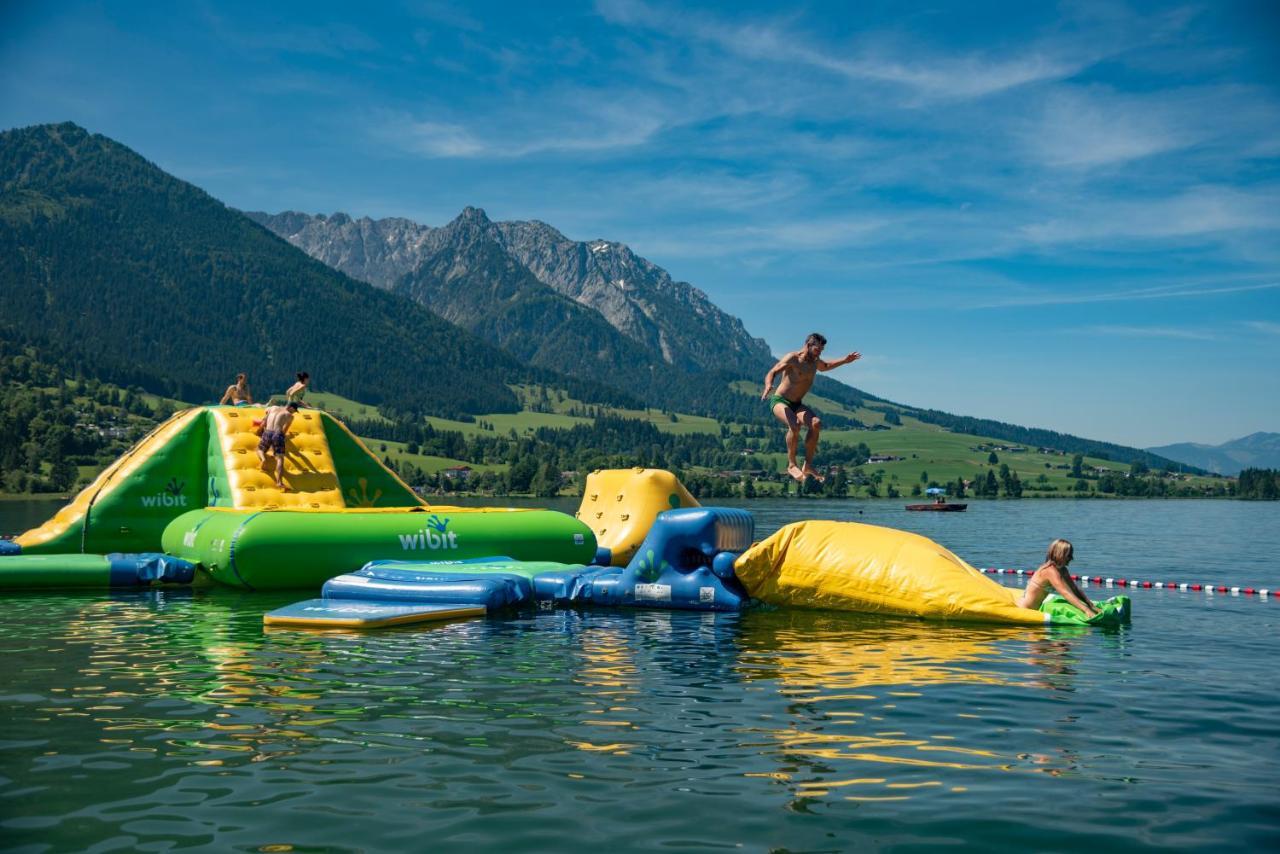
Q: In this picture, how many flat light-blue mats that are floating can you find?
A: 1